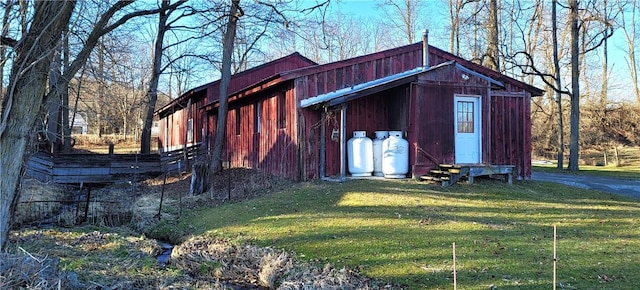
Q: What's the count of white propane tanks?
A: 3